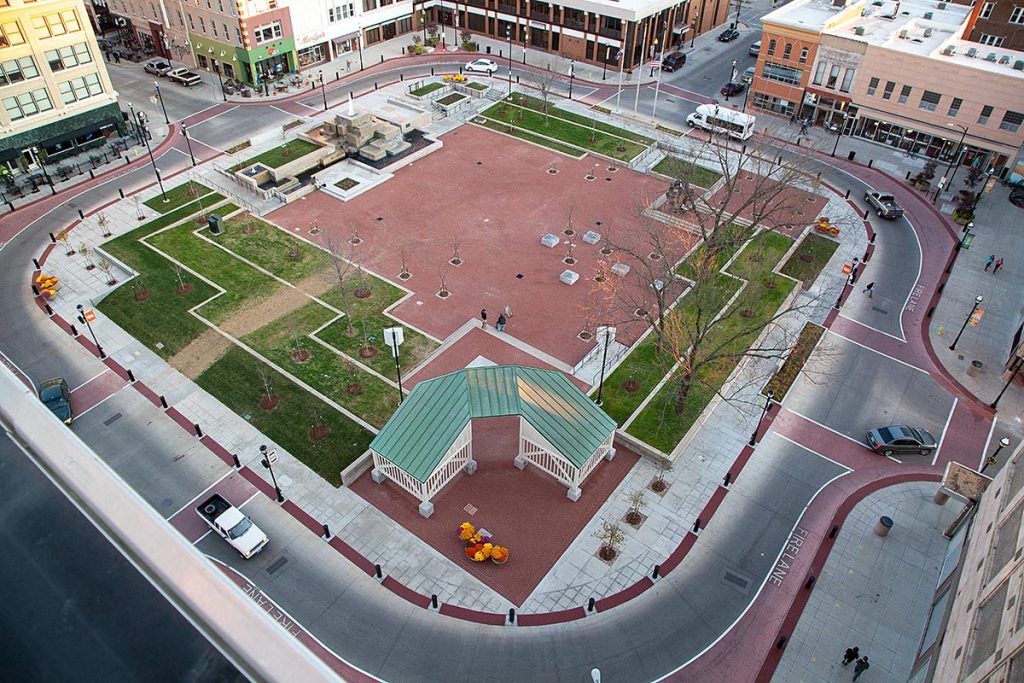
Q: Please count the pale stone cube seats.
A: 5